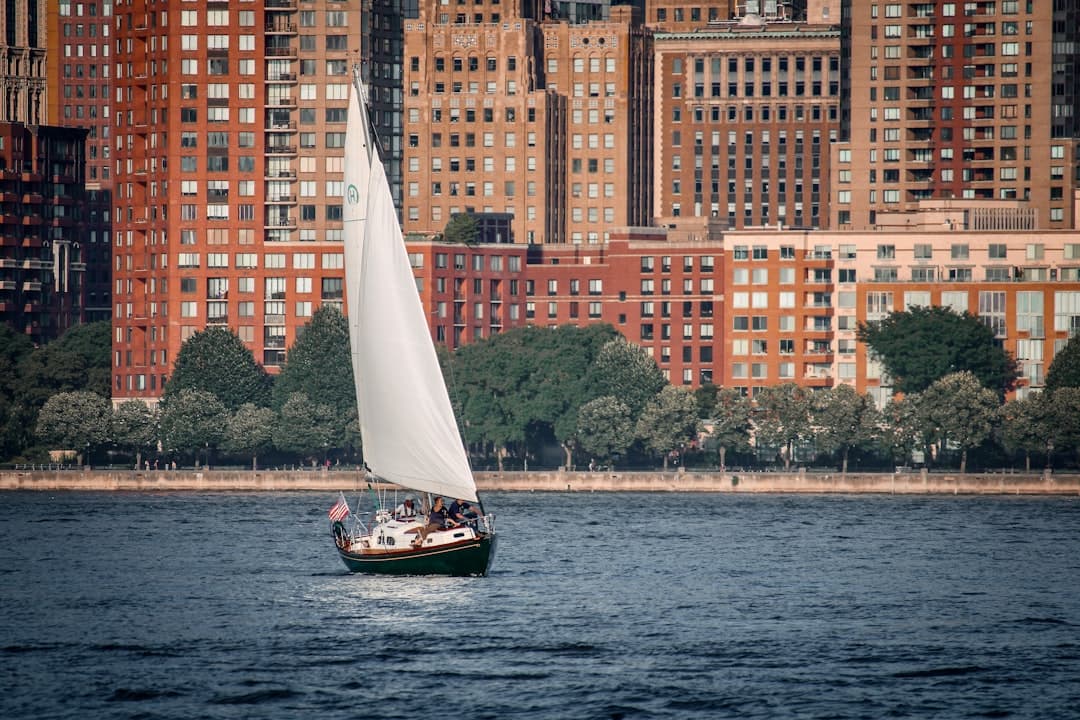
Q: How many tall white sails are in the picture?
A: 2